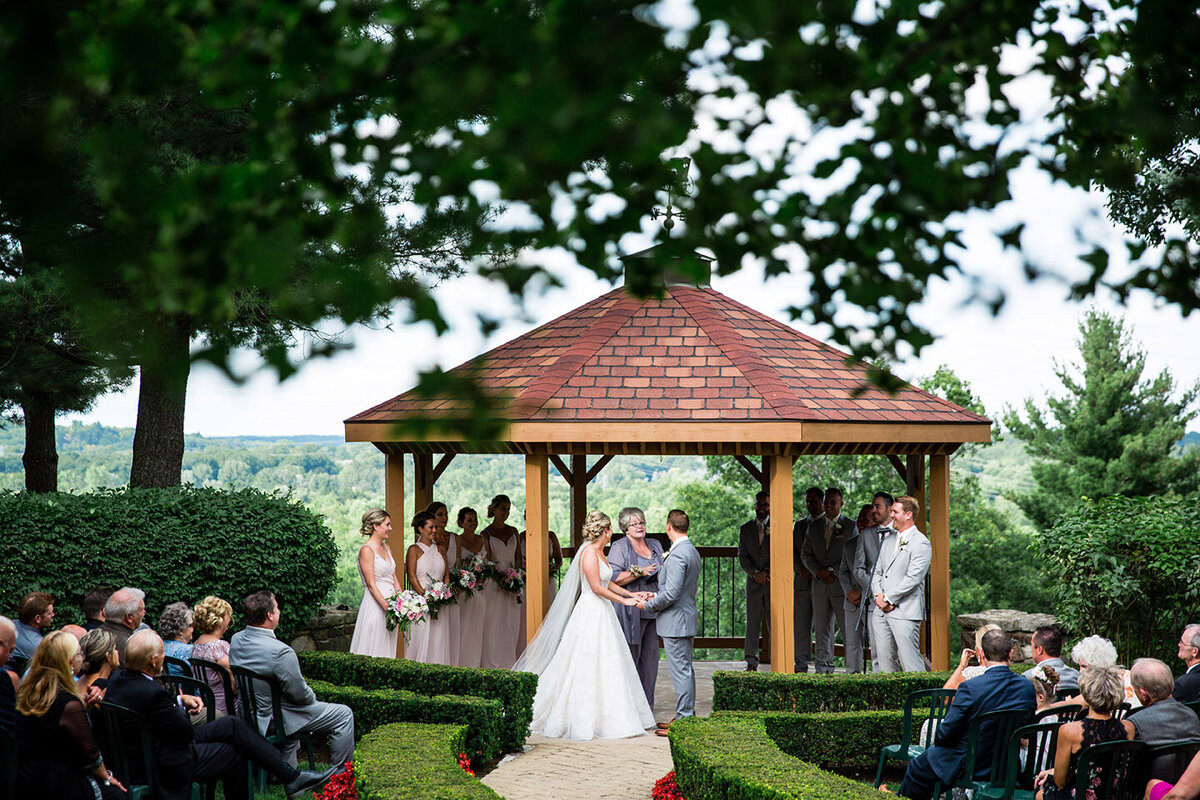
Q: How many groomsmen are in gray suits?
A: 6